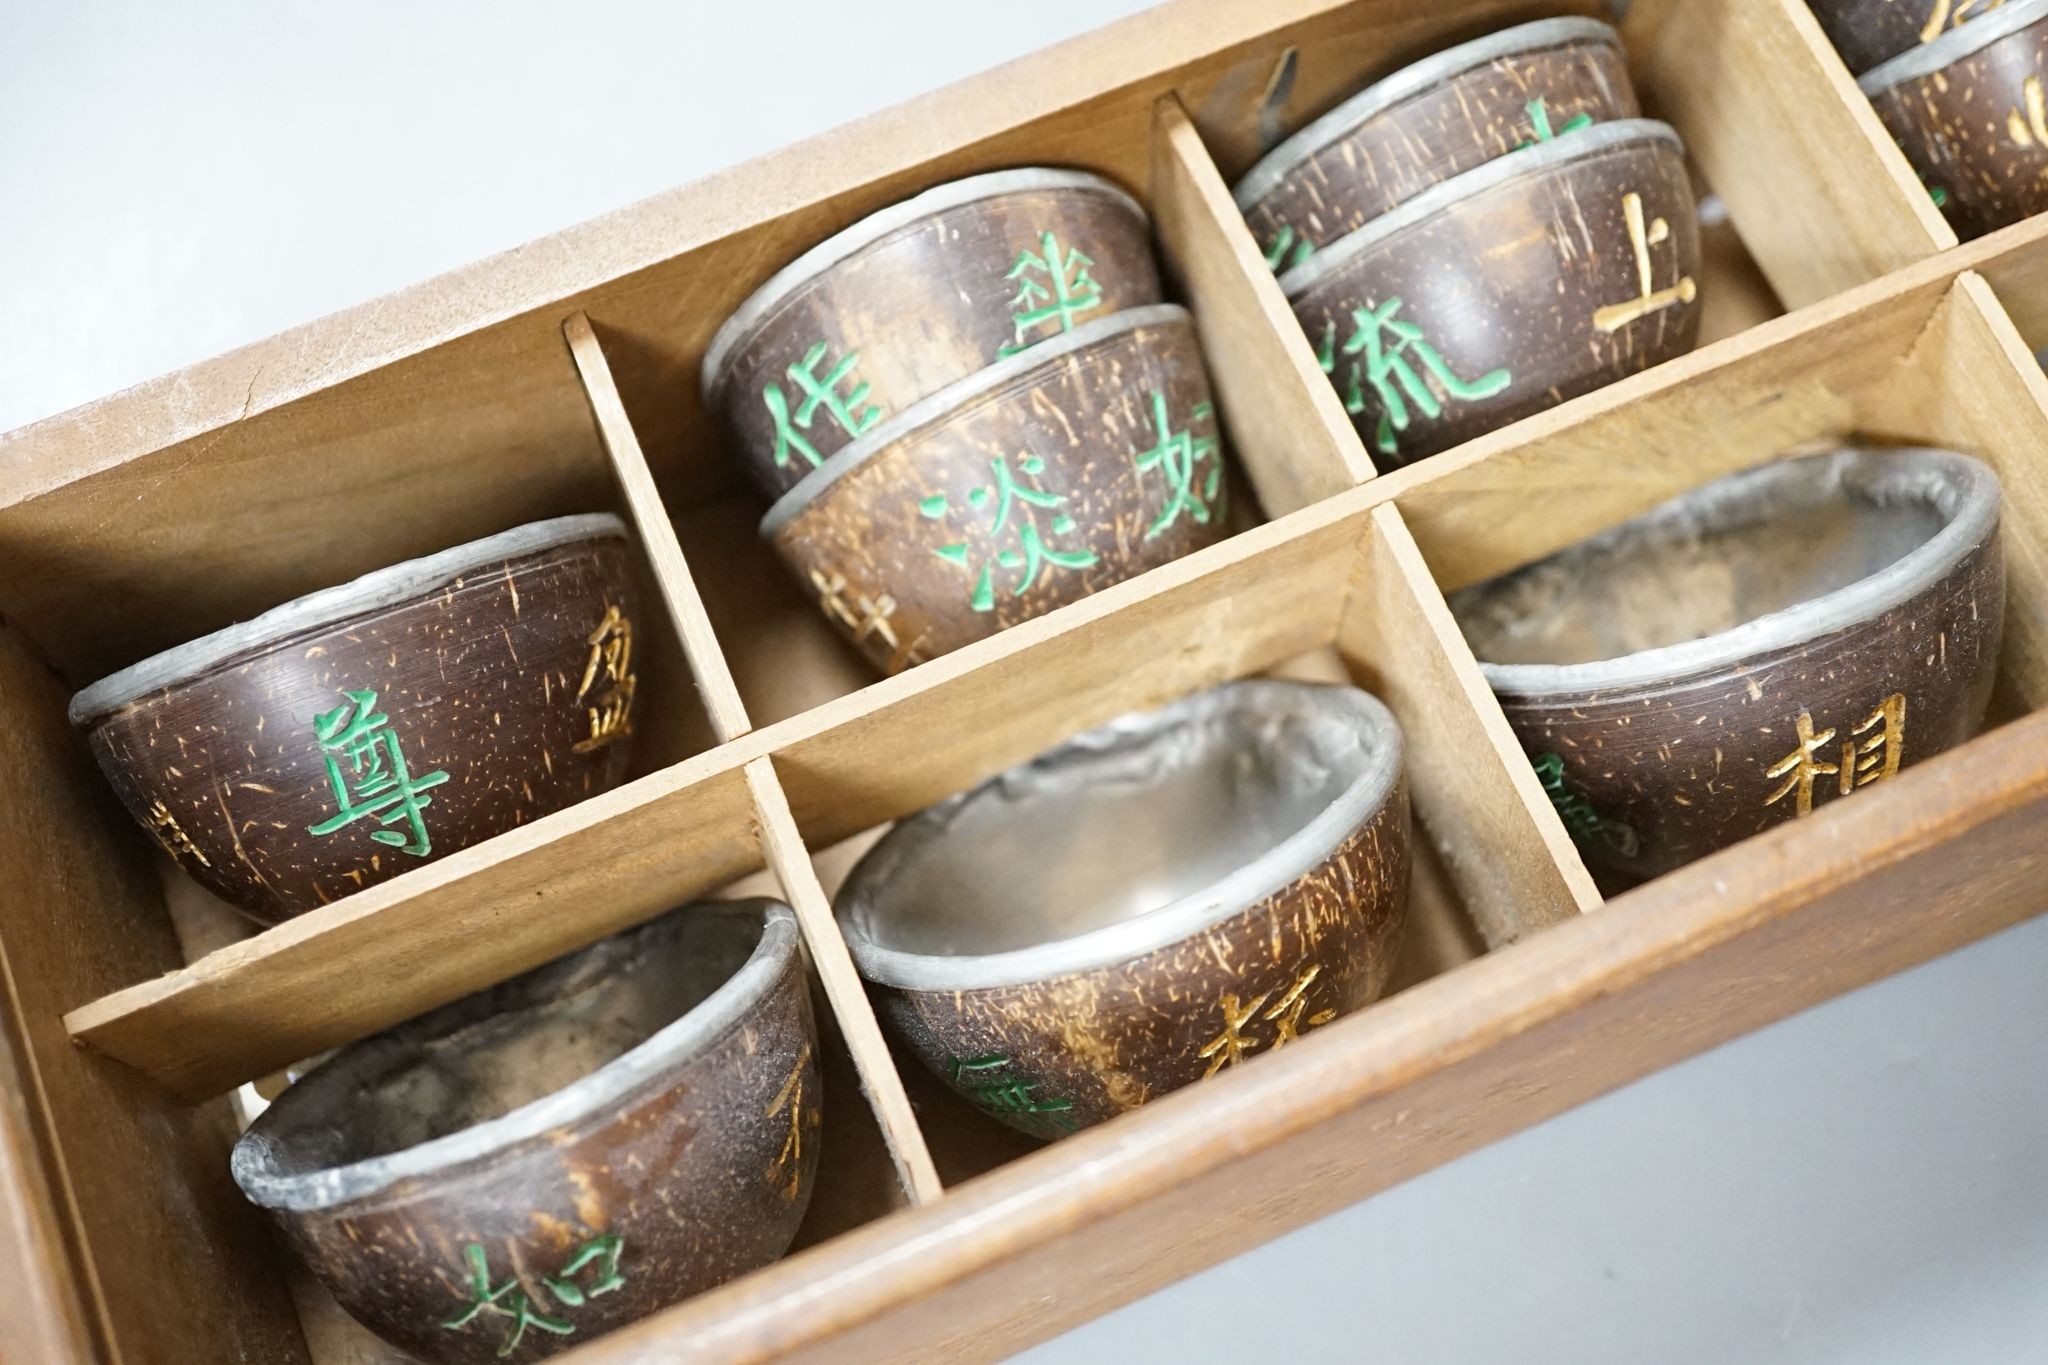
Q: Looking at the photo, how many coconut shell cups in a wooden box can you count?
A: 10